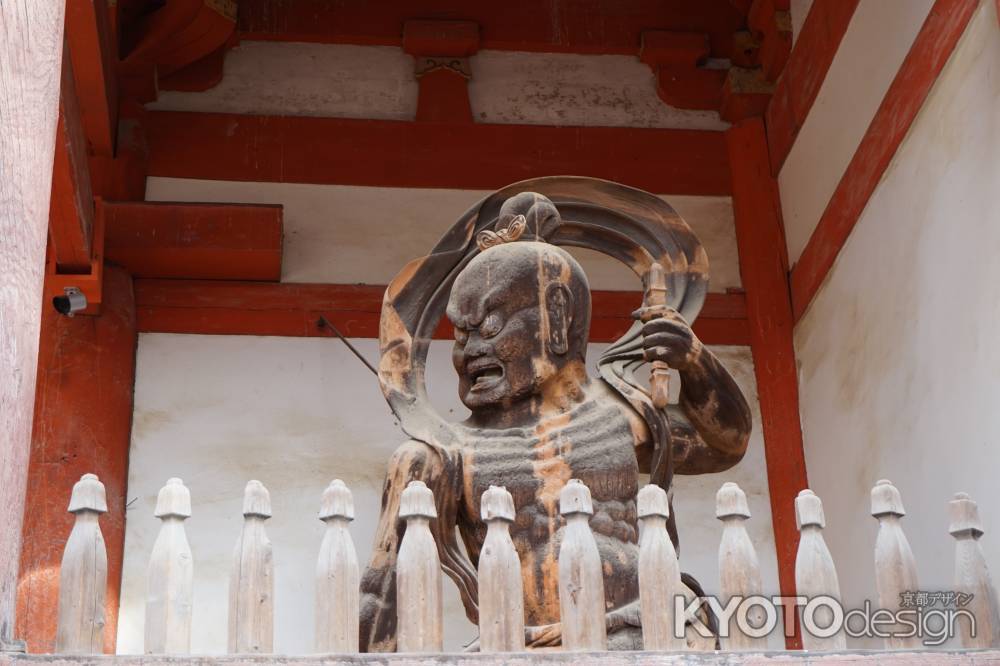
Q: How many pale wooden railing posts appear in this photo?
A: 12